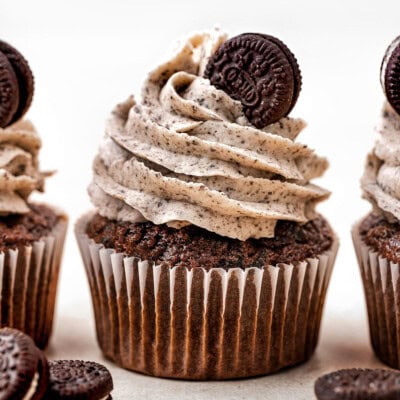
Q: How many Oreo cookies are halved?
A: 0